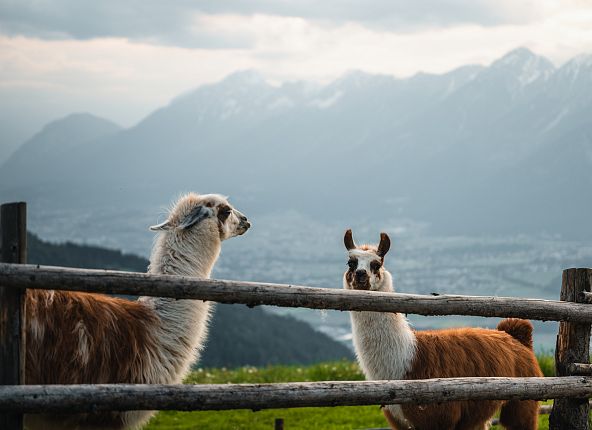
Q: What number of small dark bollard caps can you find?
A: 1